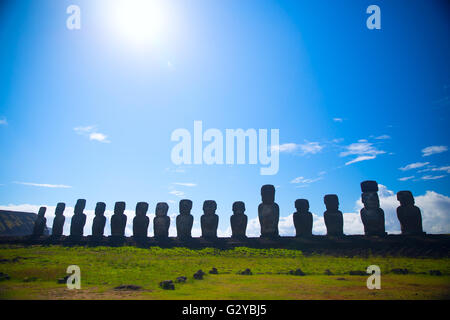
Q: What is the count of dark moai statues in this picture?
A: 15